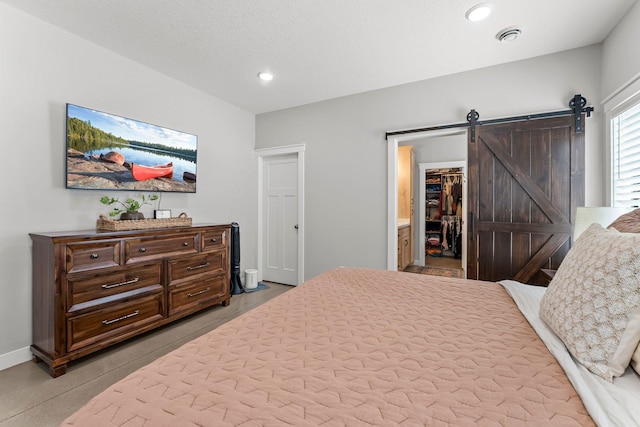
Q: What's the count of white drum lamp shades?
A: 1